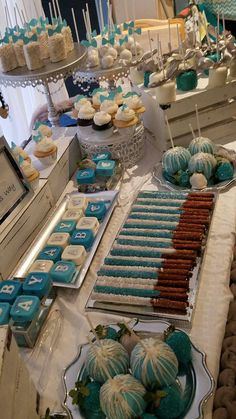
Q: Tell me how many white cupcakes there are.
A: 12